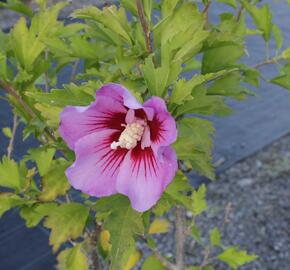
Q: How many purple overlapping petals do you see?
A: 5